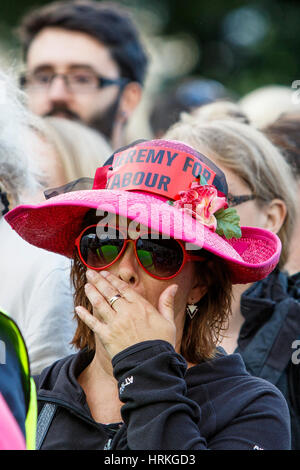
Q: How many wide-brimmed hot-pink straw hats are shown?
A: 1